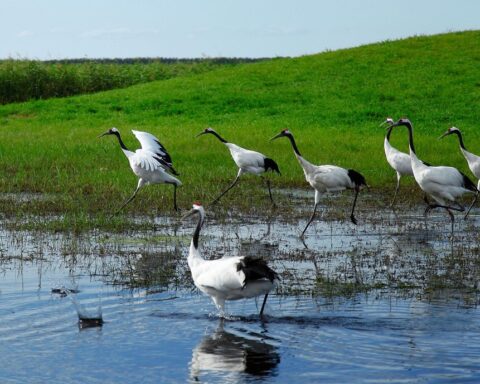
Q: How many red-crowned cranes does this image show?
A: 7